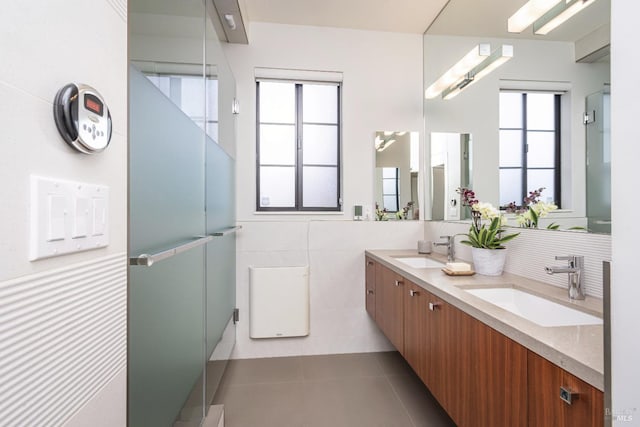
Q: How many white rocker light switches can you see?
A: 3